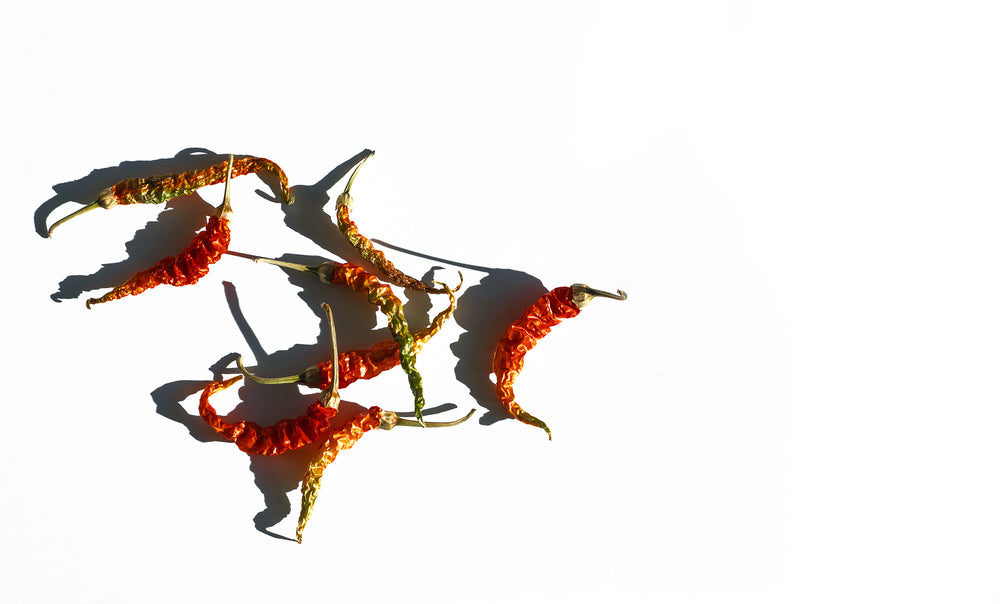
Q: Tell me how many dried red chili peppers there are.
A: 8